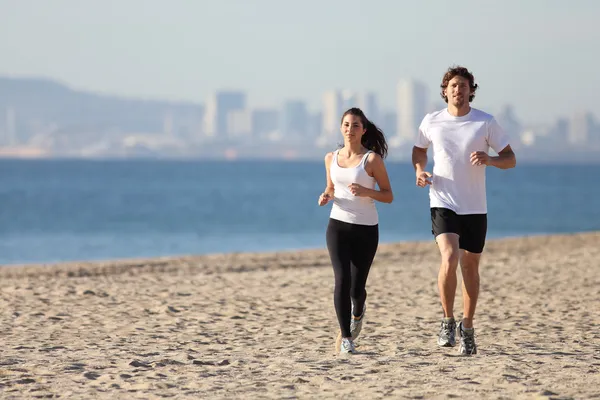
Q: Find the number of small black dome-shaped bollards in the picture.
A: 0